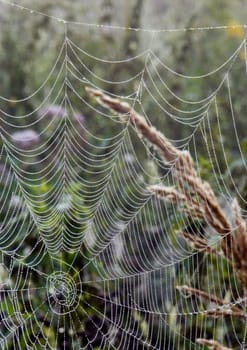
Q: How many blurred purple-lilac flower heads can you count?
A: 3